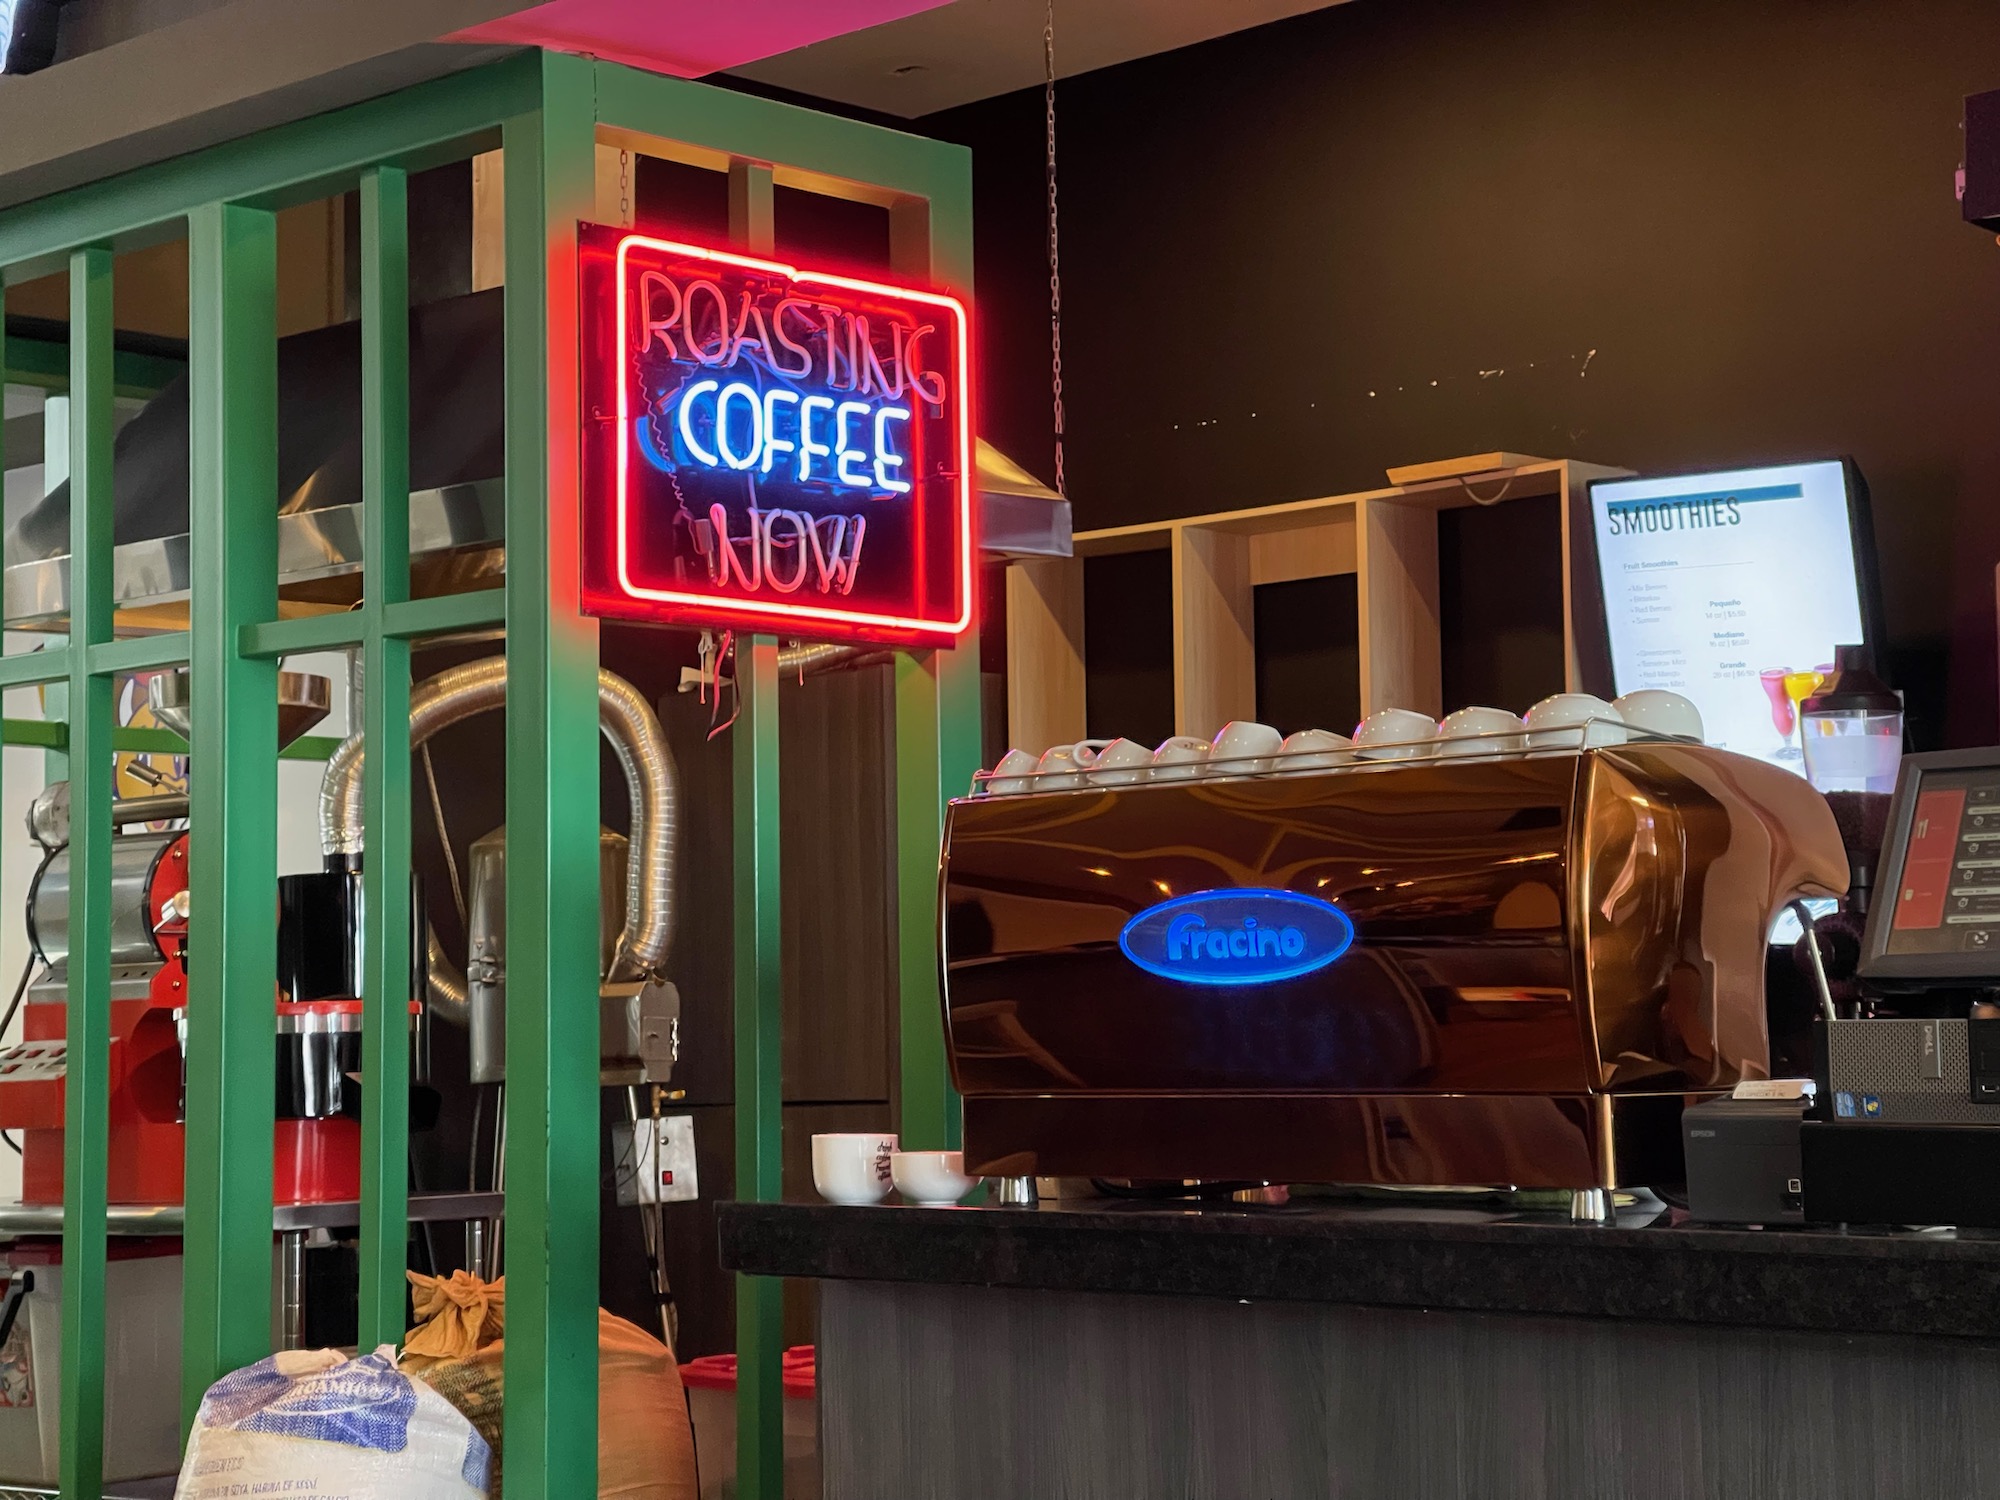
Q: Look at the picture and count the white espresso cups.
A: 12